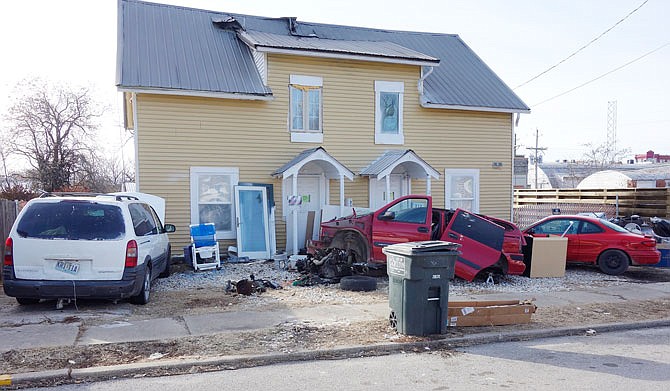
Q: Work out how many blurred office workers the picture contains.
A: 0